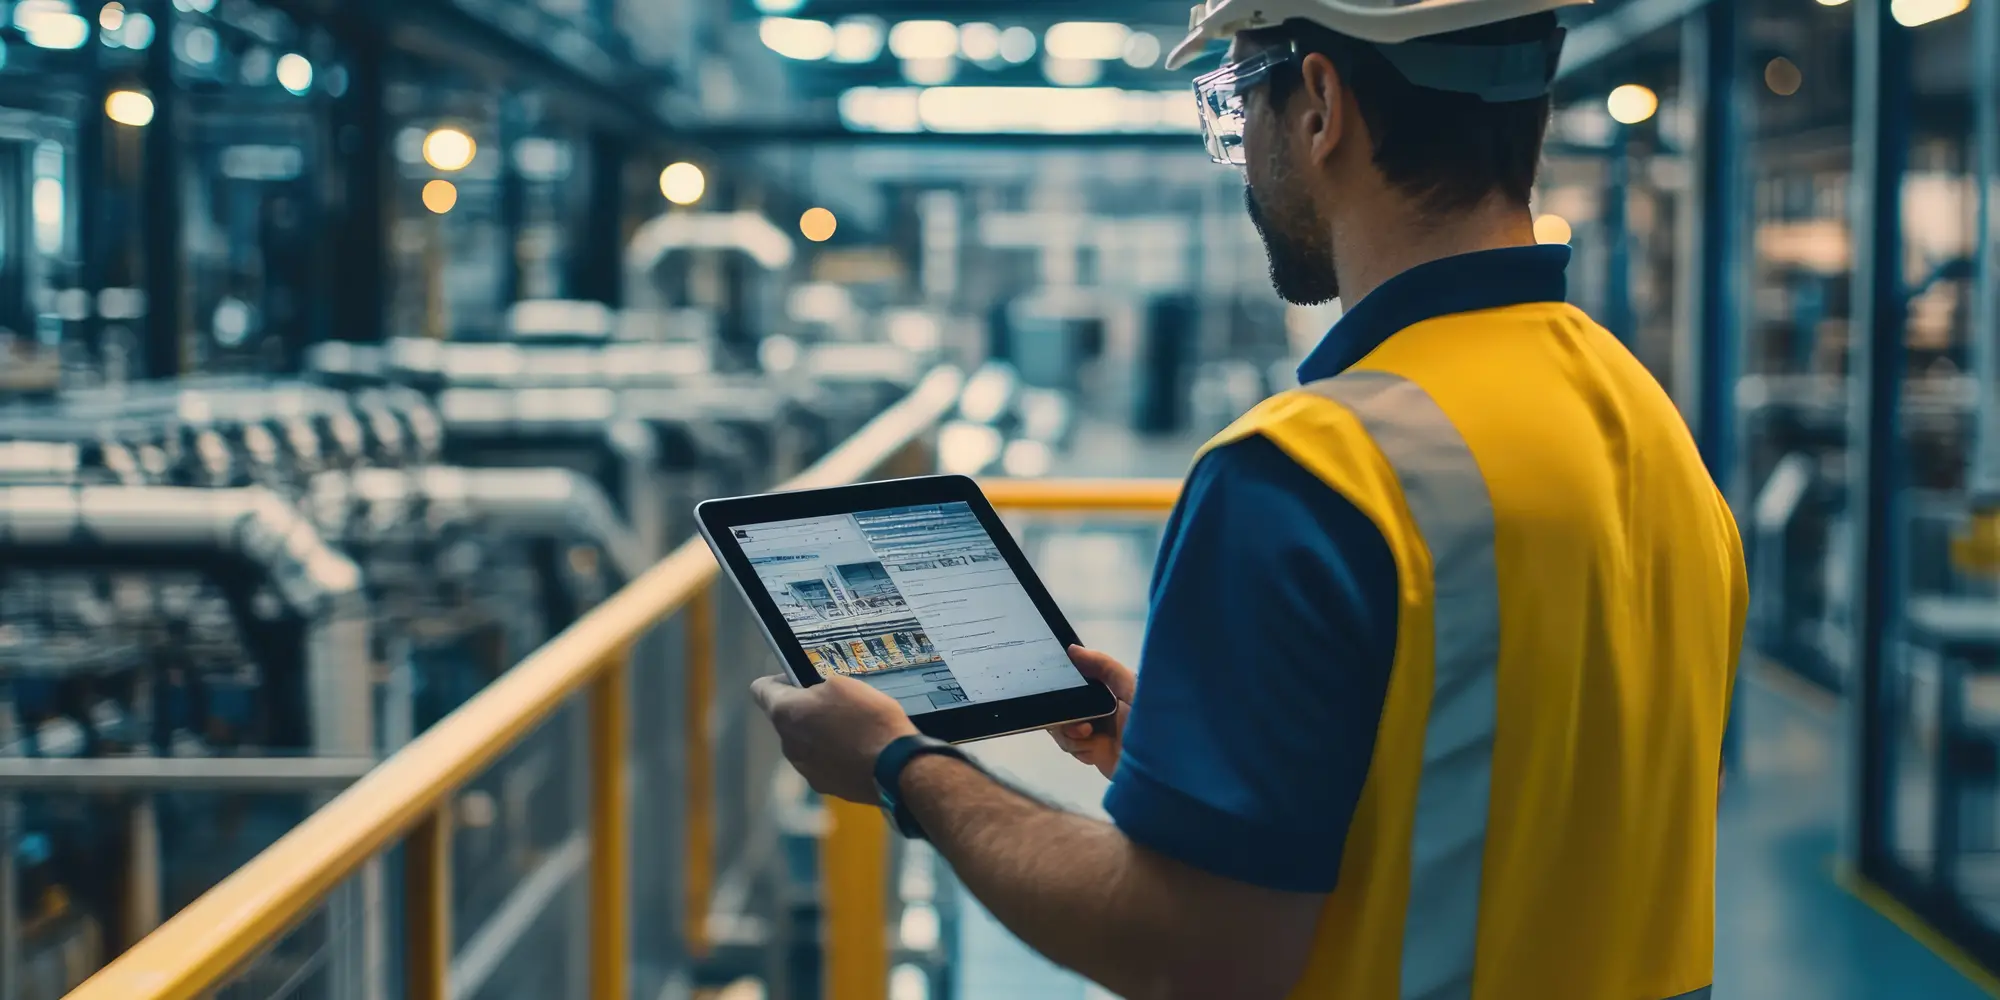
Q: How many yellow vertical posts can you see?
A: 4